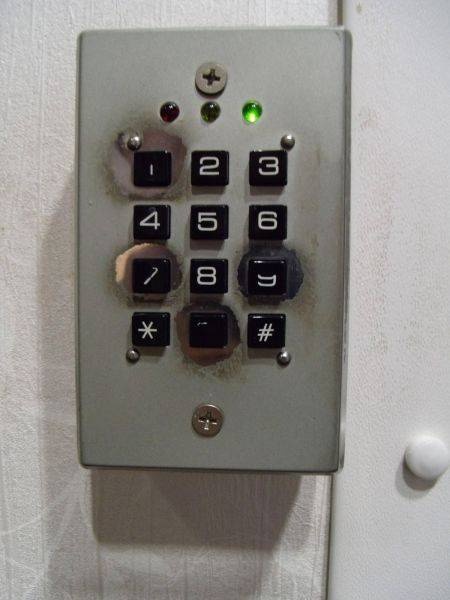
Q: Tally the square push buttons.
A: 12